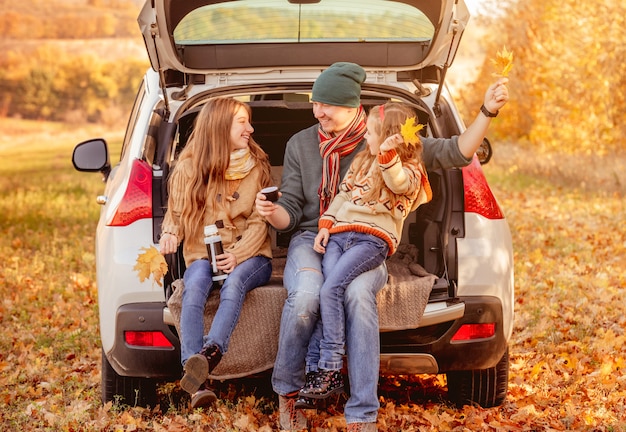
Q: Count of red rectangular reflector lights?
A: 2